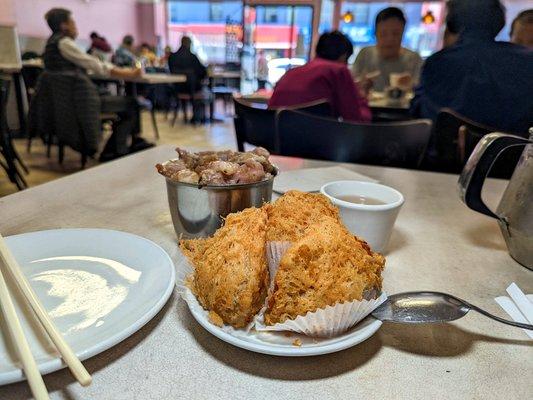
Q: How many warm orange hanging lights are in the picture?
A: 2